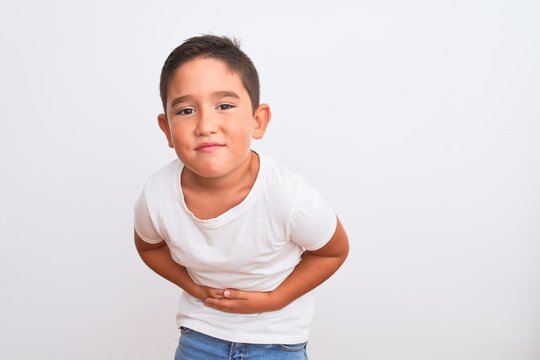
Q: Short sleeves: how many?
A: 2